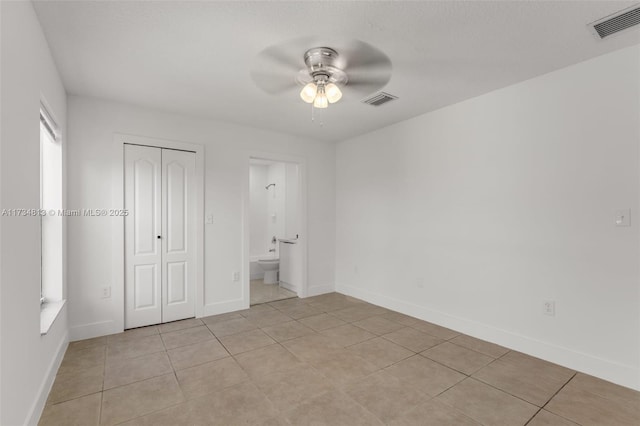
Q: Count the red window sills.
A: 0